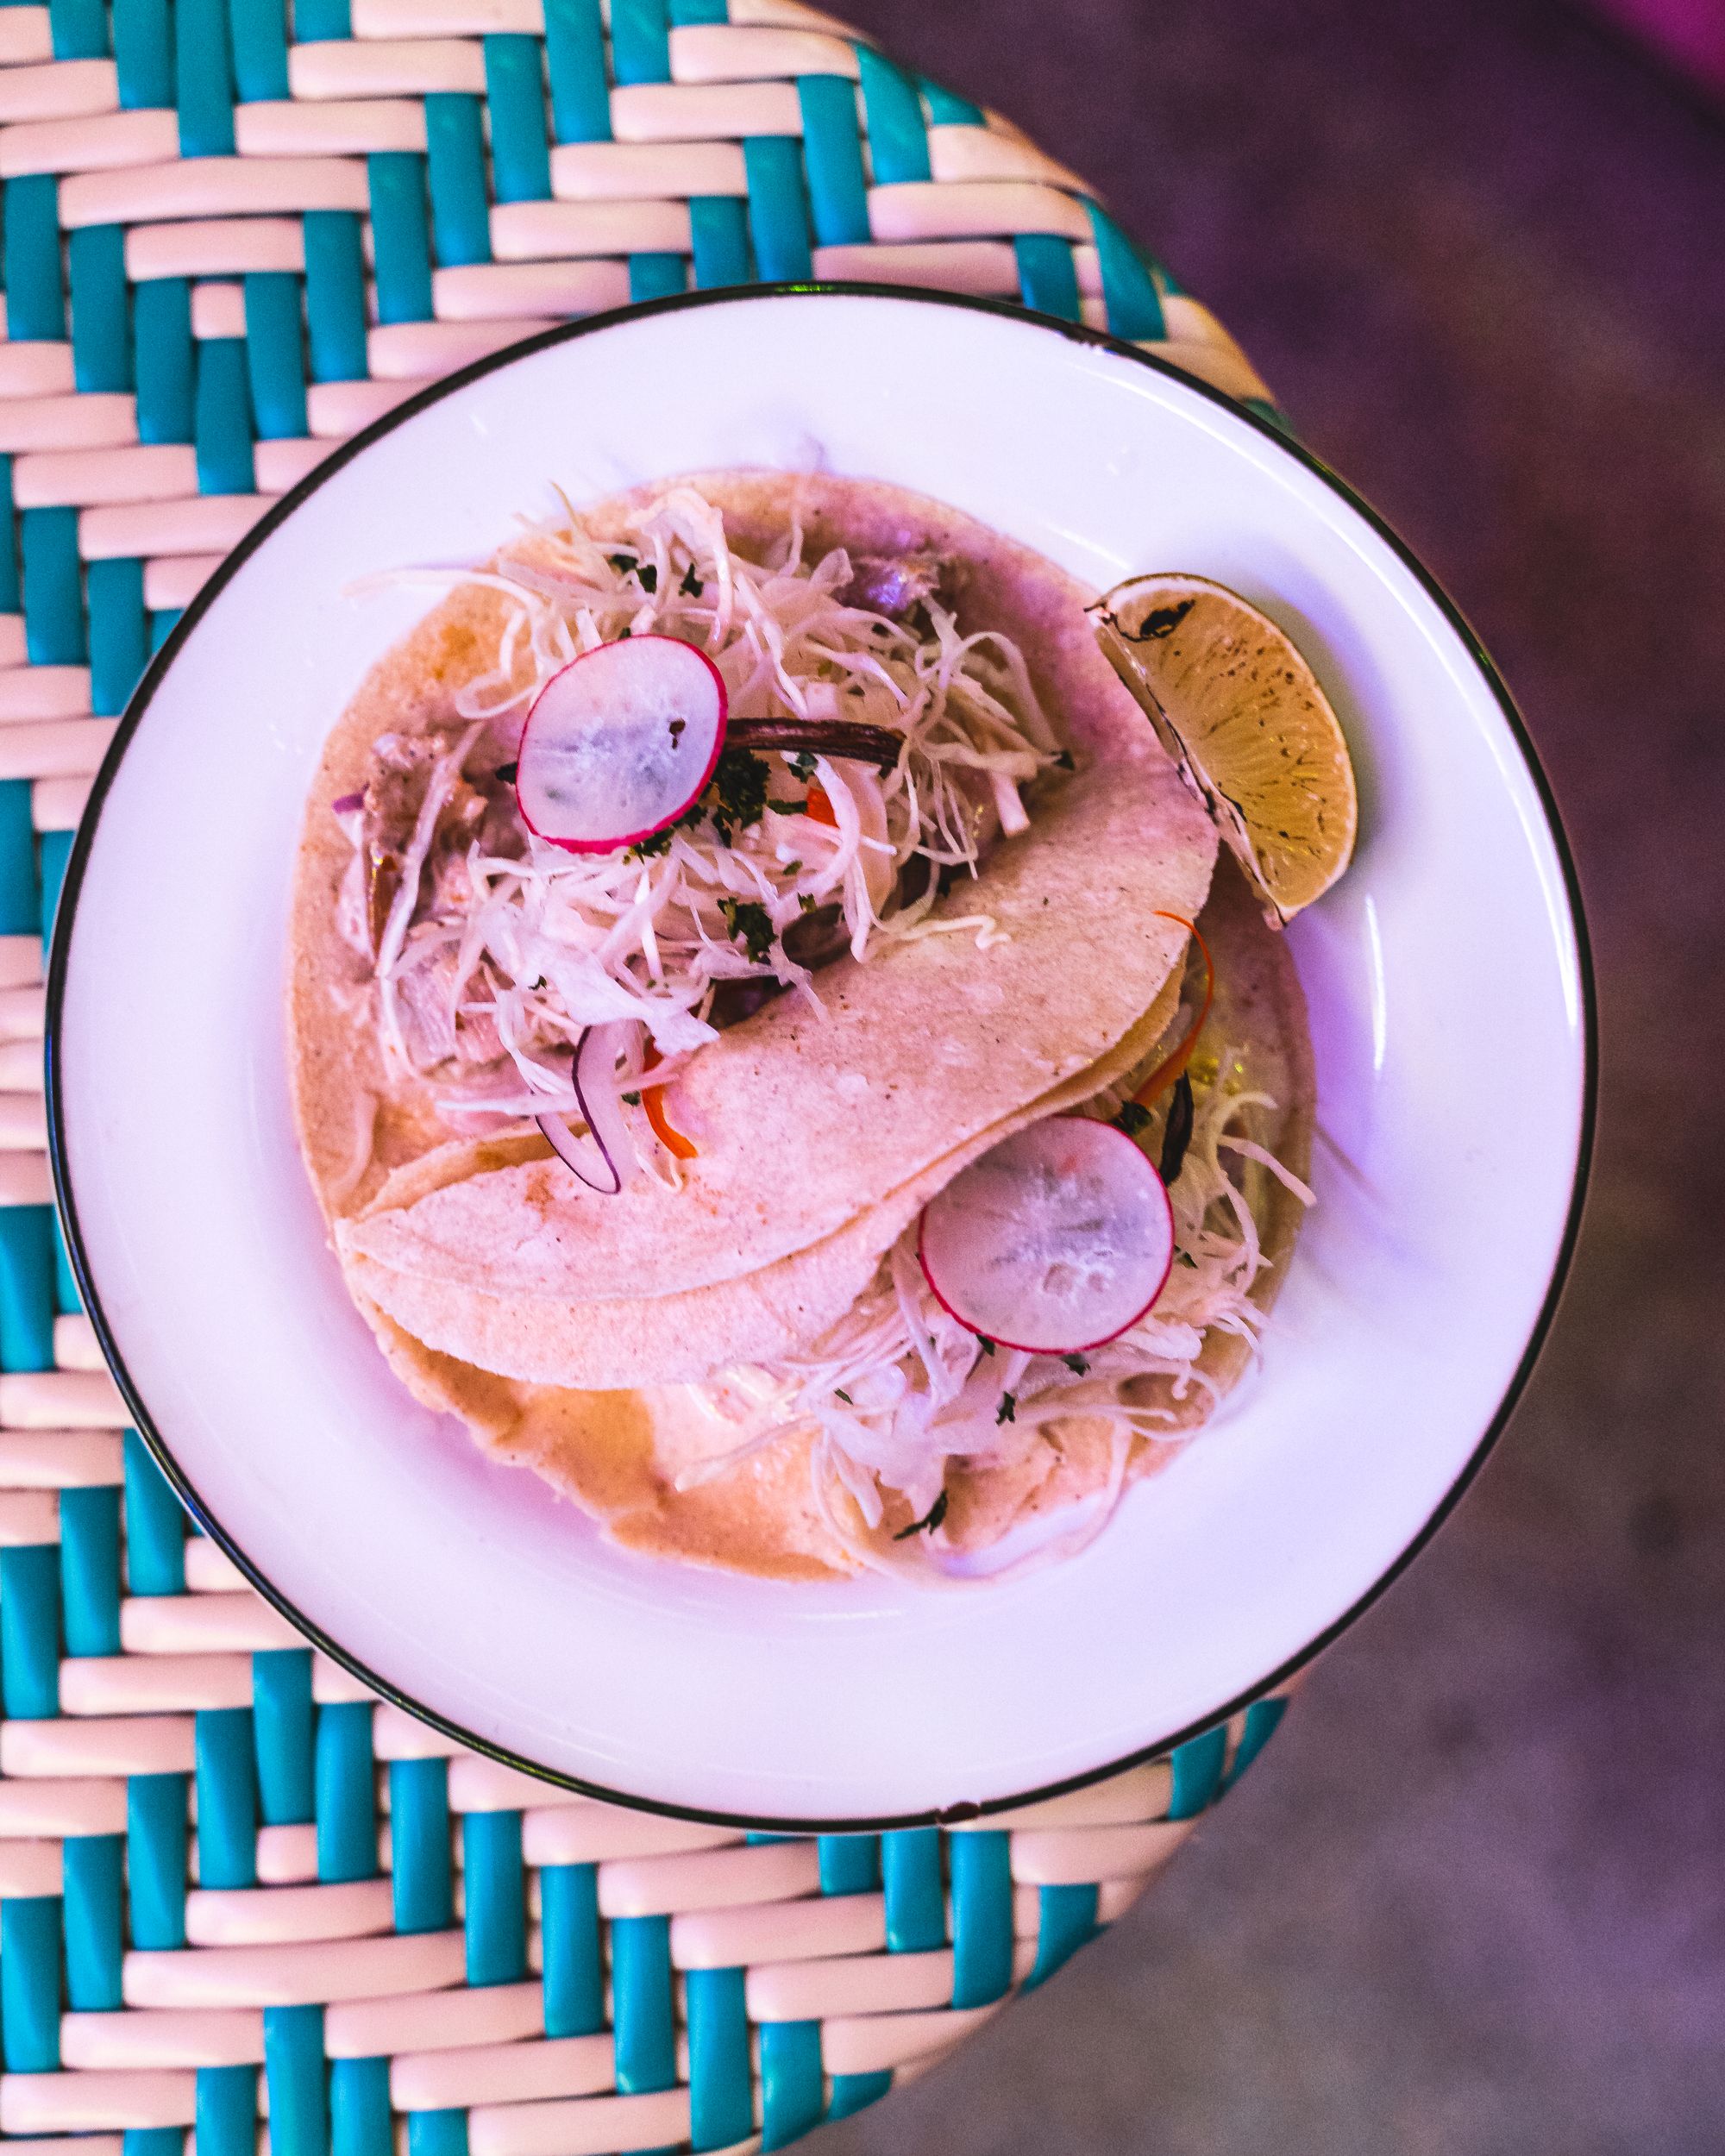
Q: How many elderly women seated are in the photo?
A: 0